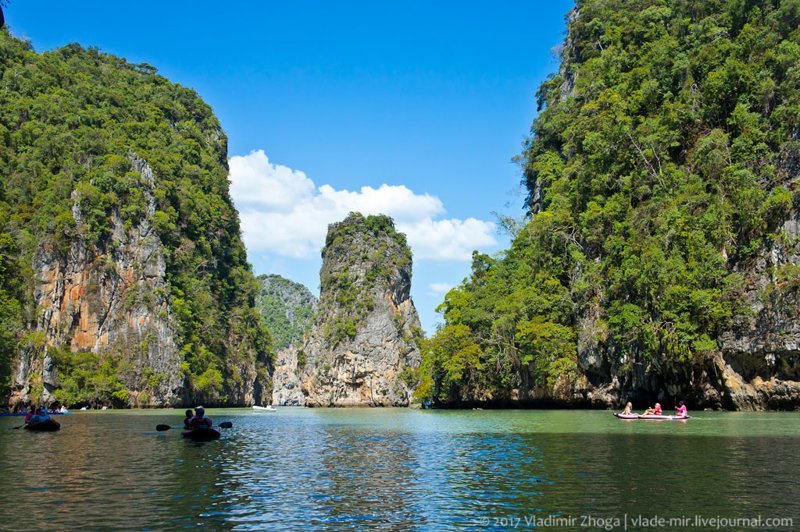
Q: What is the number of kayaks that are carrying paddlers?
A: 3